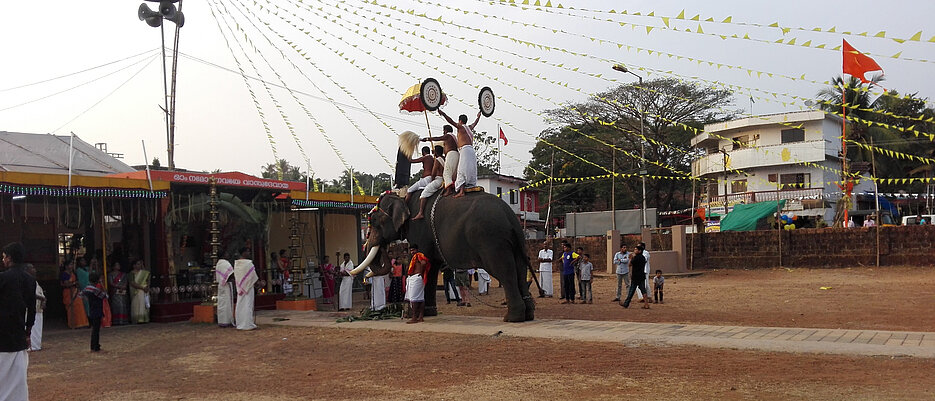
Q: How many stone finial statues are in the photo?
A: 0